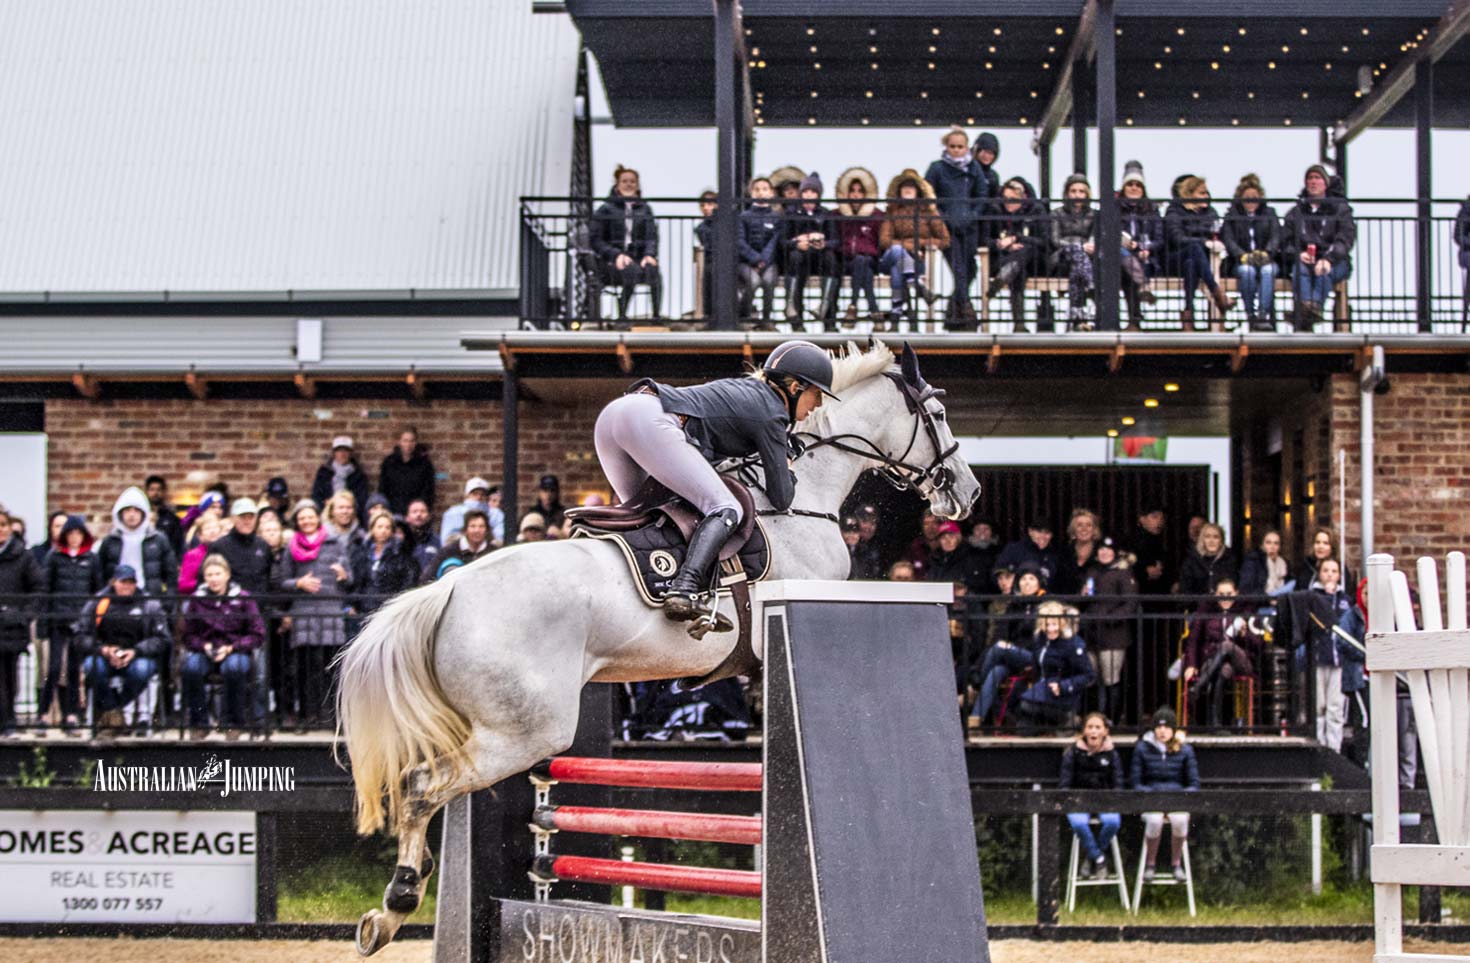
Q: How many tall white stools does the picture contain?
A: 2